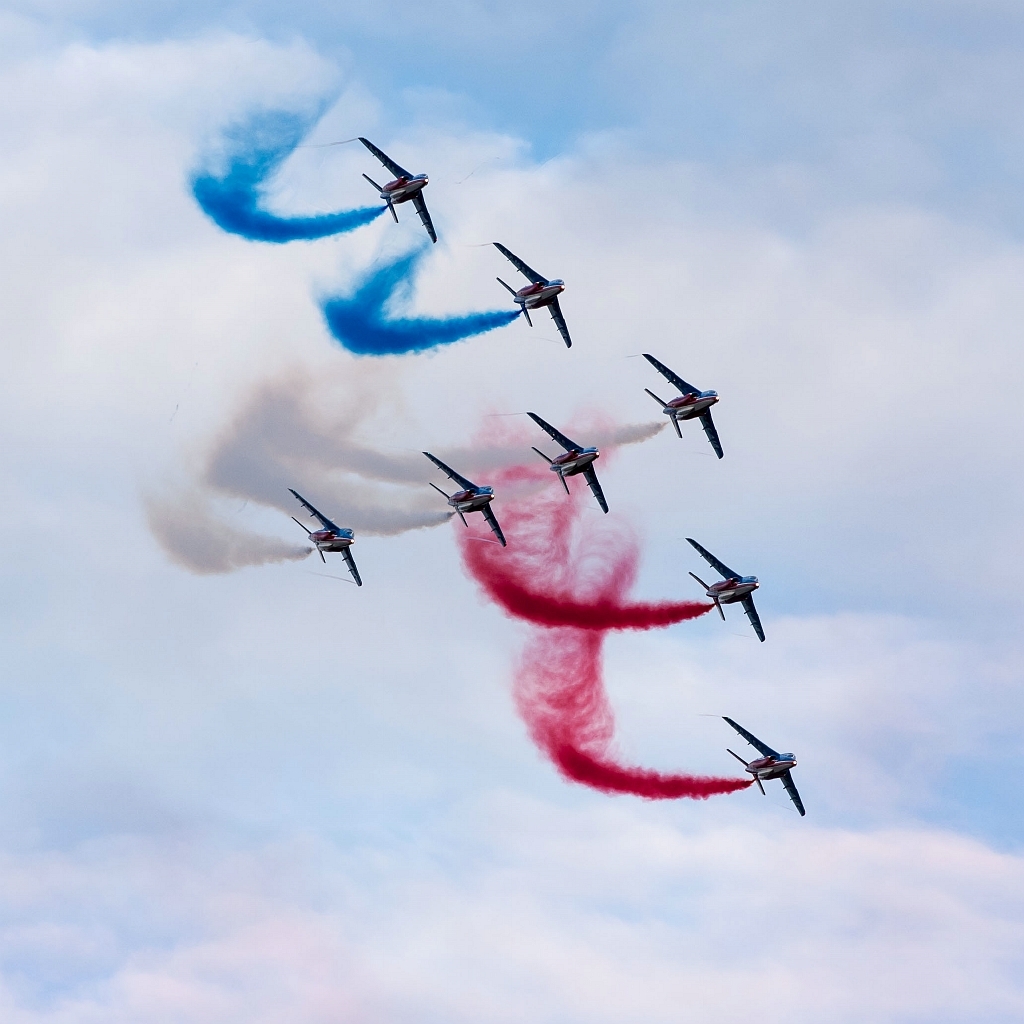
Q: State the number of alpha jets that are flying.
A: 8